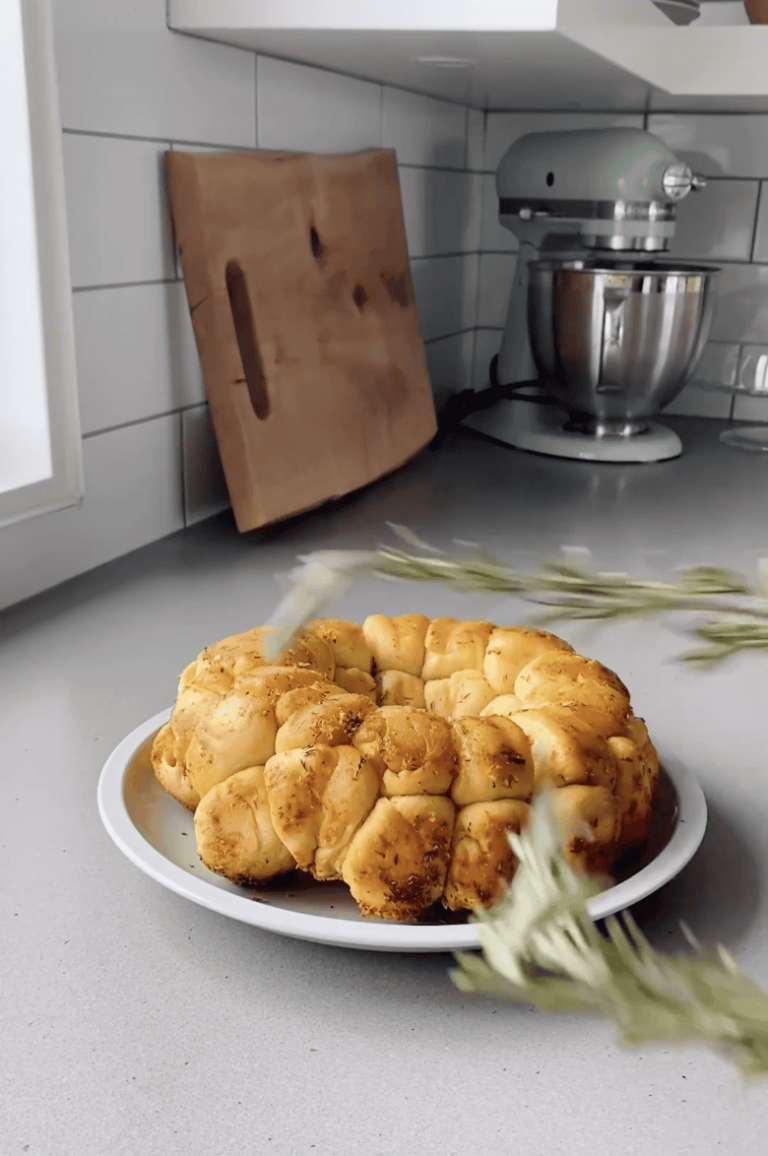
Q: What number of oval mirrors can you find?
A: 0